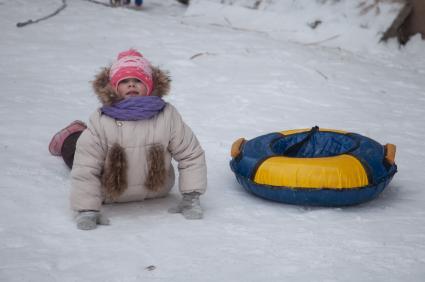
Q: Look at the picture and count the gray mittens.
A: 2